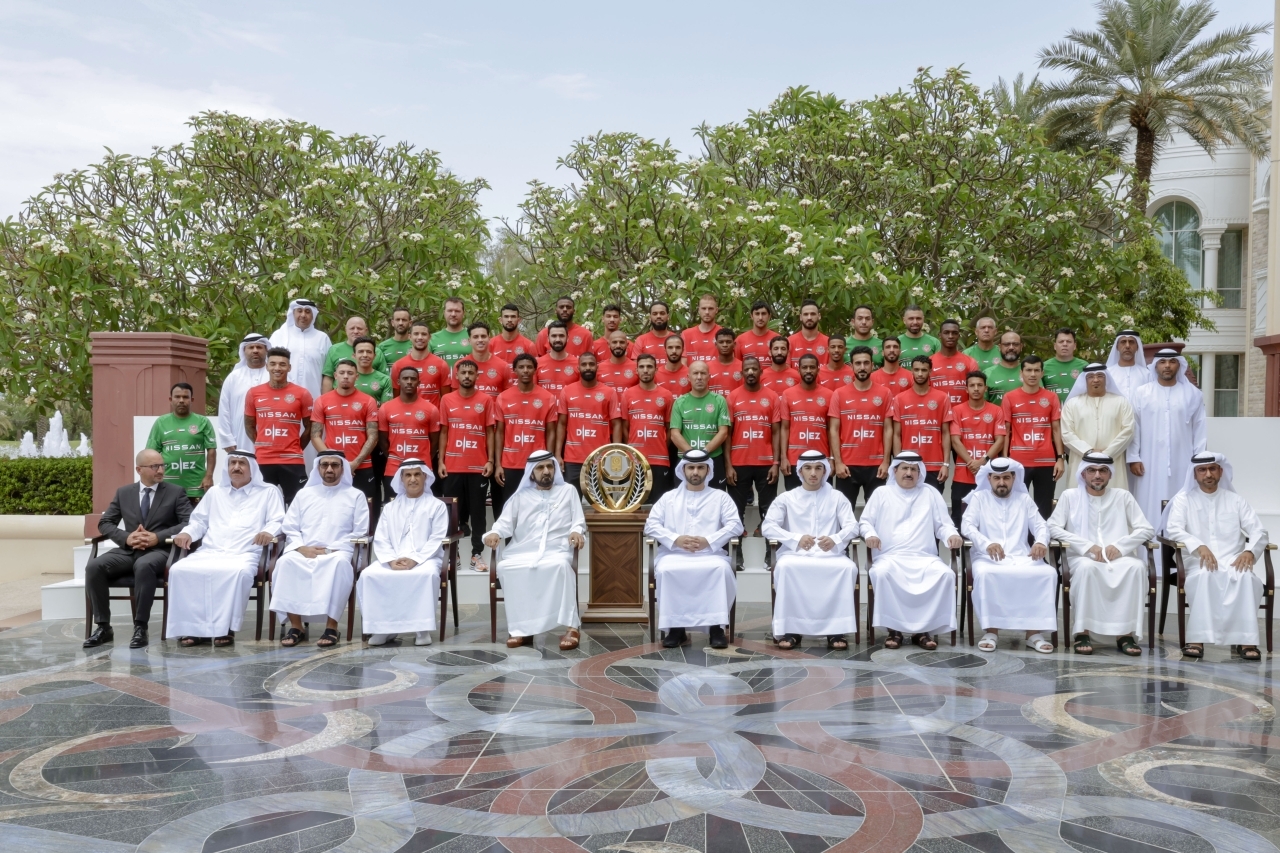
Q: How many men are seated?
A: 11